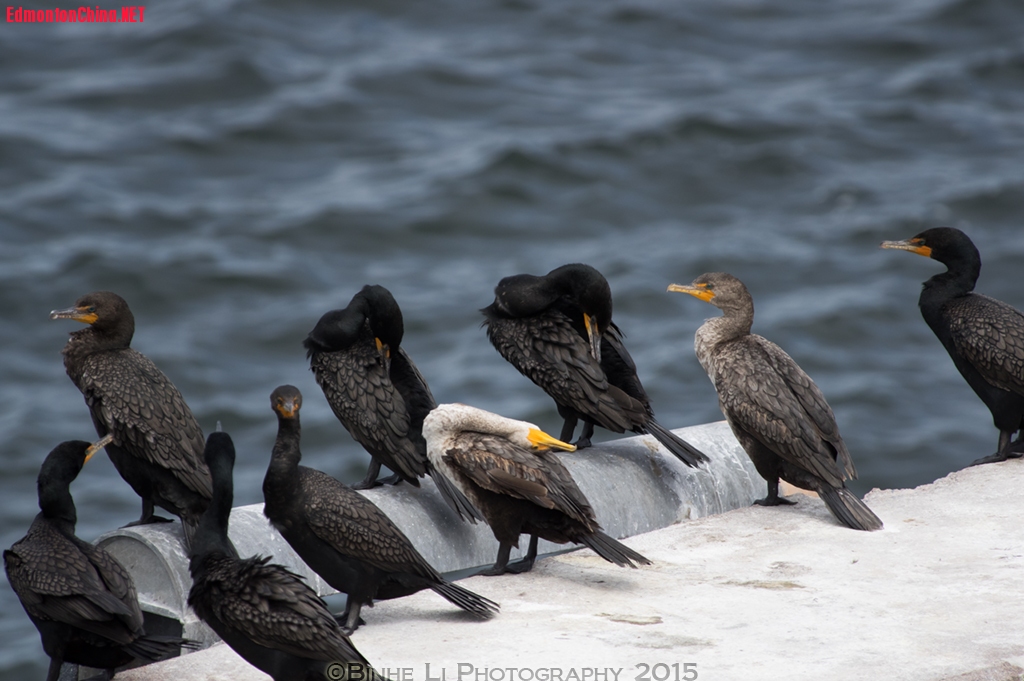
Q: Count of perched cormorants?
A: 9